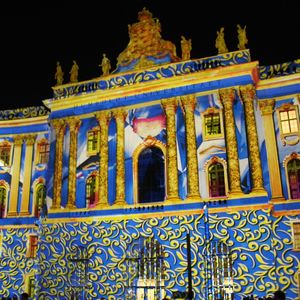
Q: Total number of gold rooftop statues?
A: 6